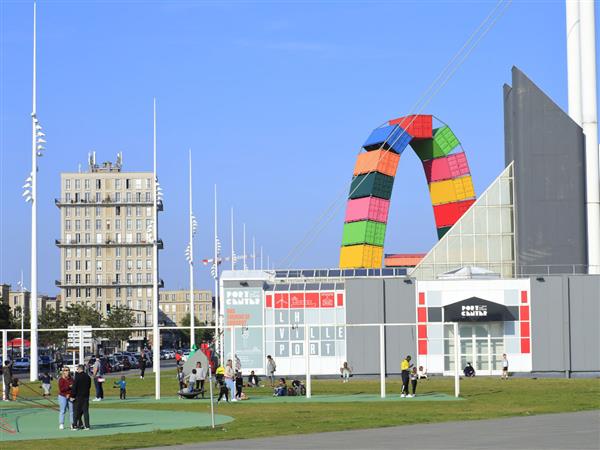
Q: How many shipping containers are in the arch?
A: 12